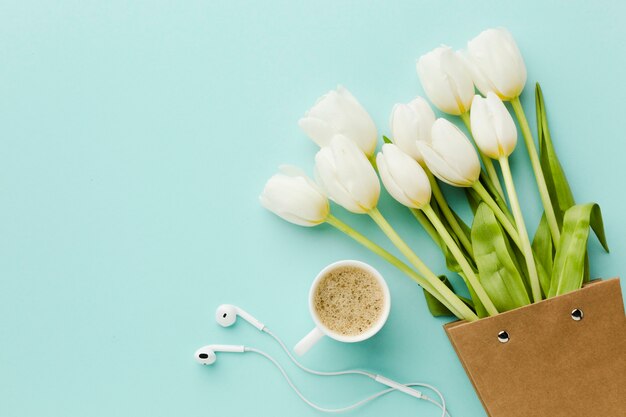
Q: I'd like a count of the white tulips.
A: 9